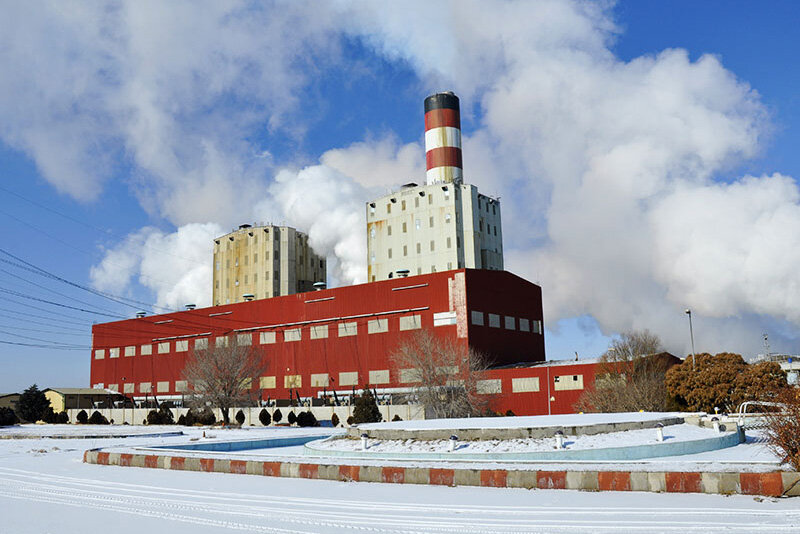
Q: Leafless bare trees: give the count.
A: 3